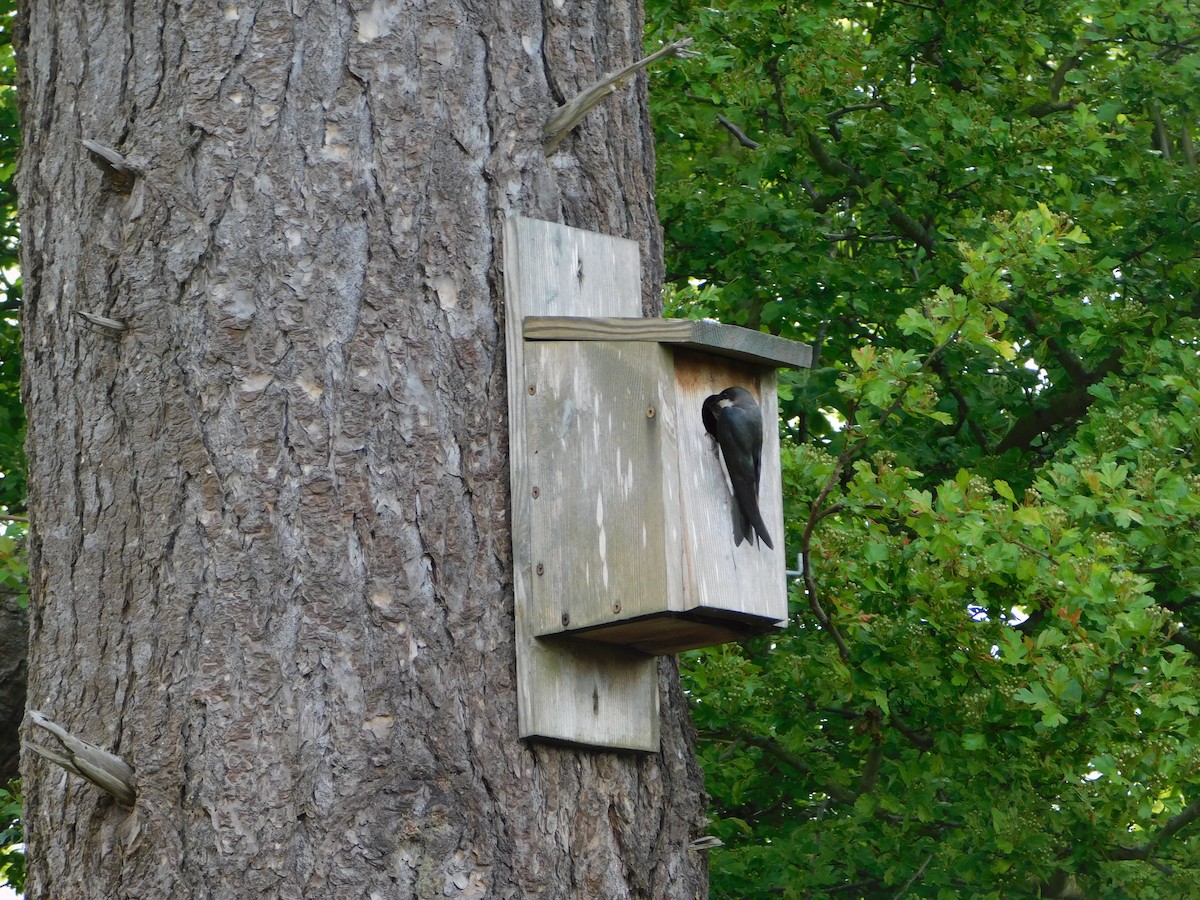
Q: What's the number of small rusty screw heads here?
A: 6